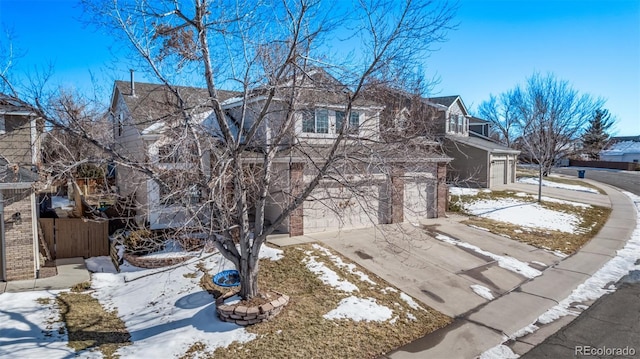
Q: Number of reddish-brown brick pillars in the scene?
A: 3